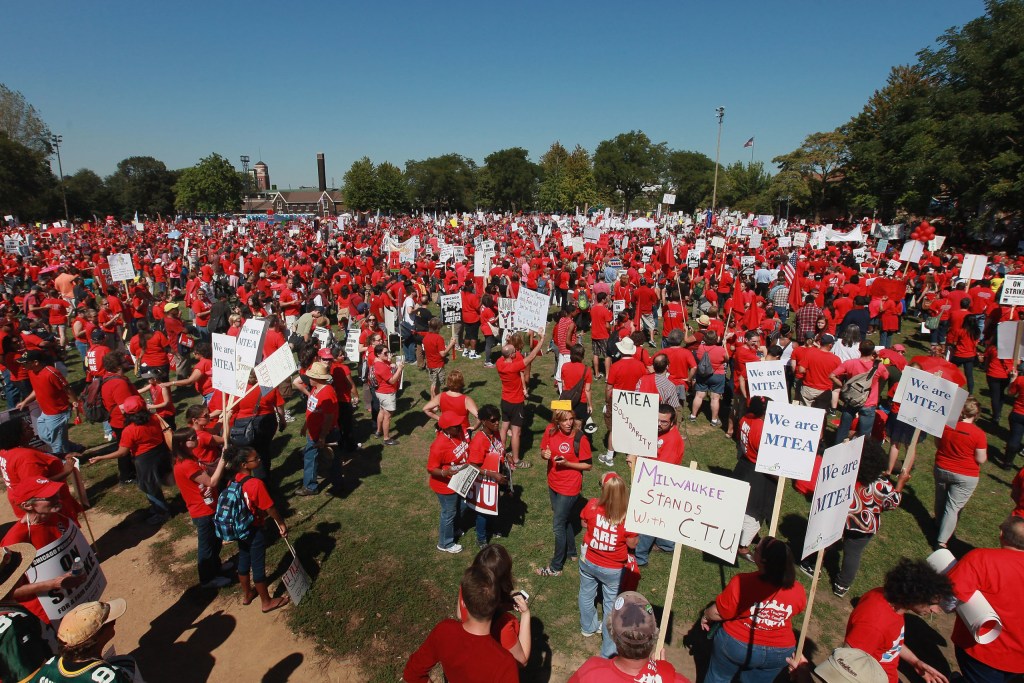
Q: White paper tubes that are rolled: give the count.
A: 1